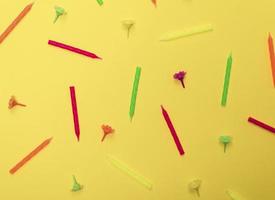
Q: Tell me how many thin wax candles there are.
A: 14